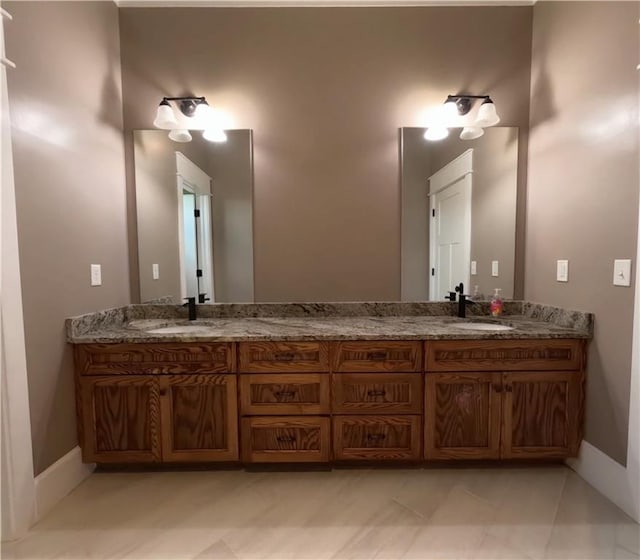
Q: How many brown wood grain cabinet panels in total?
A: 12